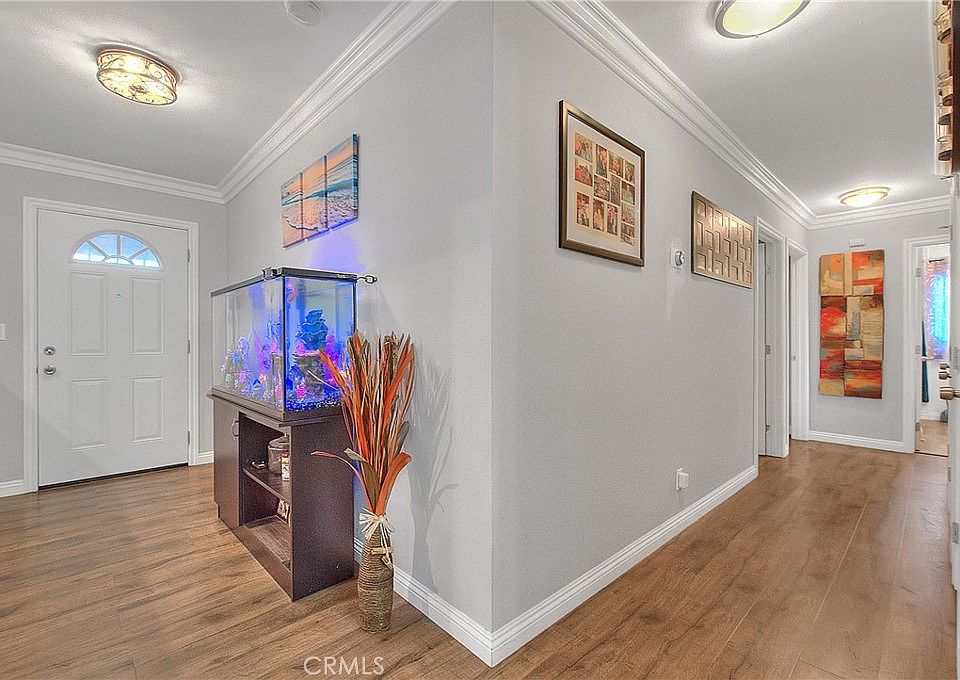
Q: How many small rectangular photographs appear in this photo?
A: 13